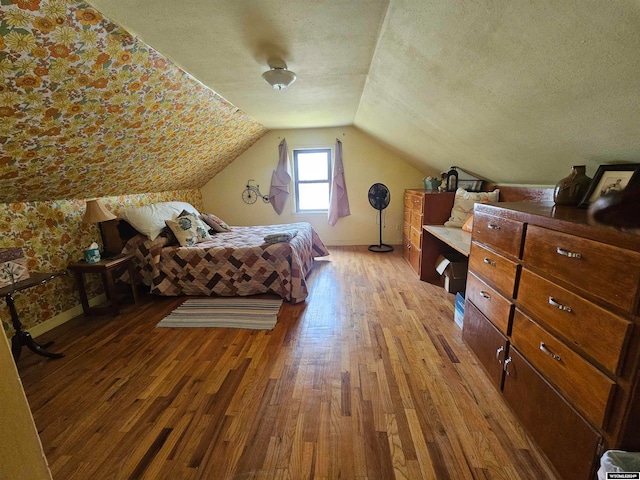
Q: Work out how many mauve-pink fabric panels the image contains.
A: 2